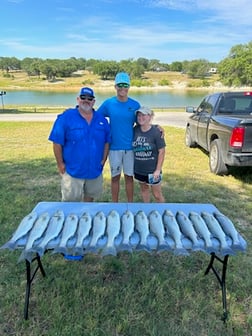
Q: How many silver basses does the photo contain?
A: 15